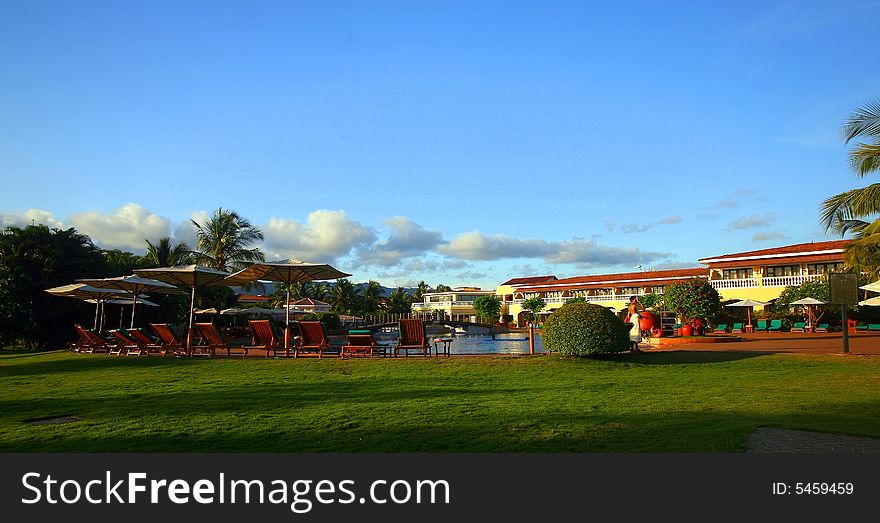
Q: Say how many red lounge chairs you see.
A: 10